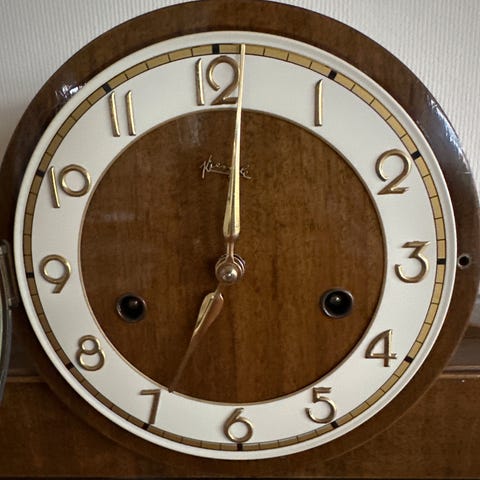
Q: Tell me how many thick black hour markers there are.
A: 12